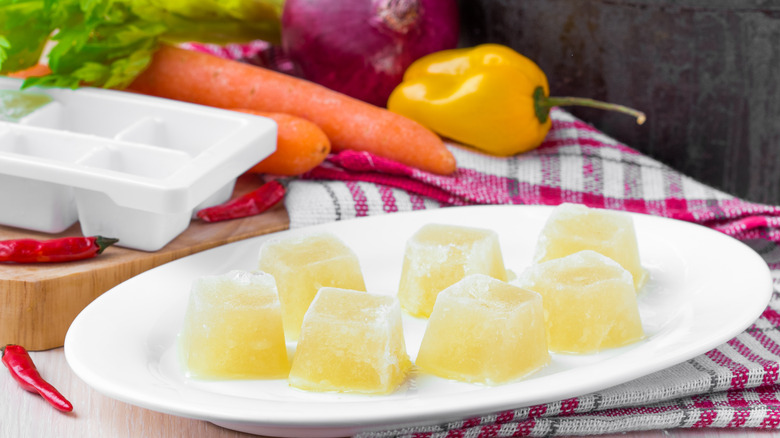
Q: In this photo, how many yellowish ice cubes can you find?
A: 7